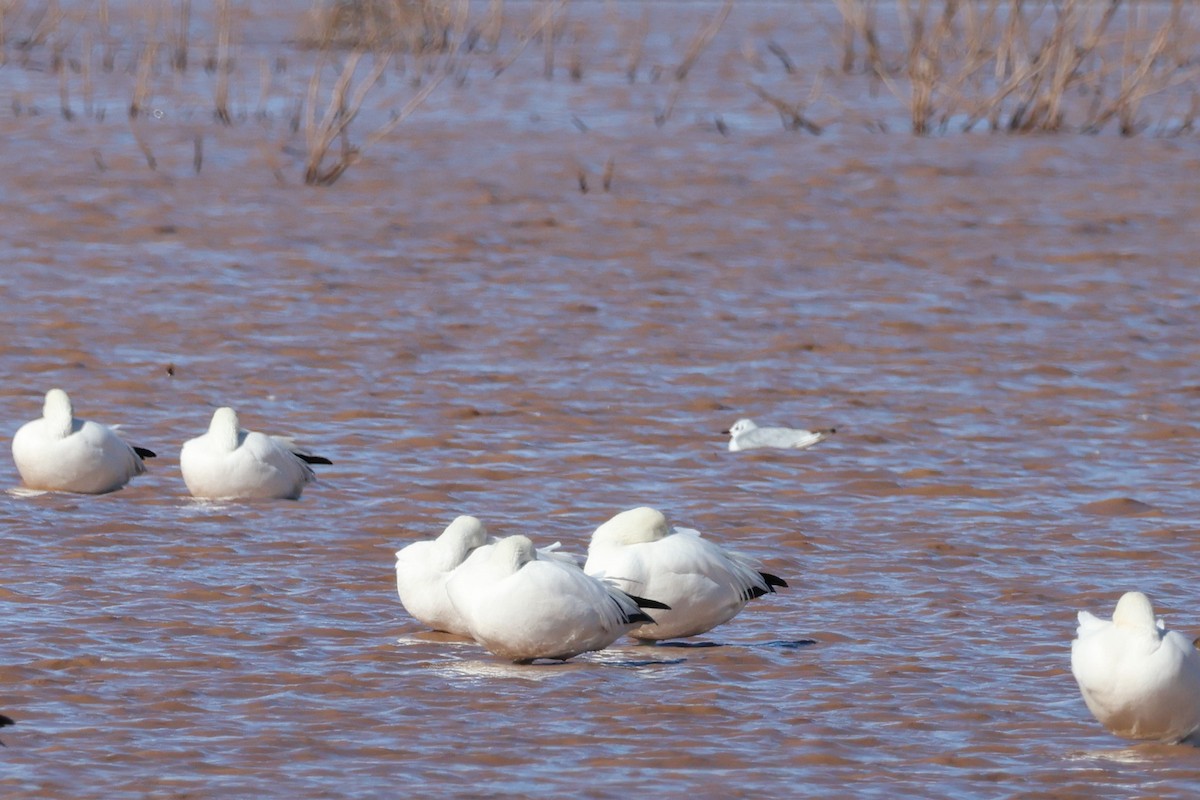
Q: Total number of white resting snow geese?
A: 6